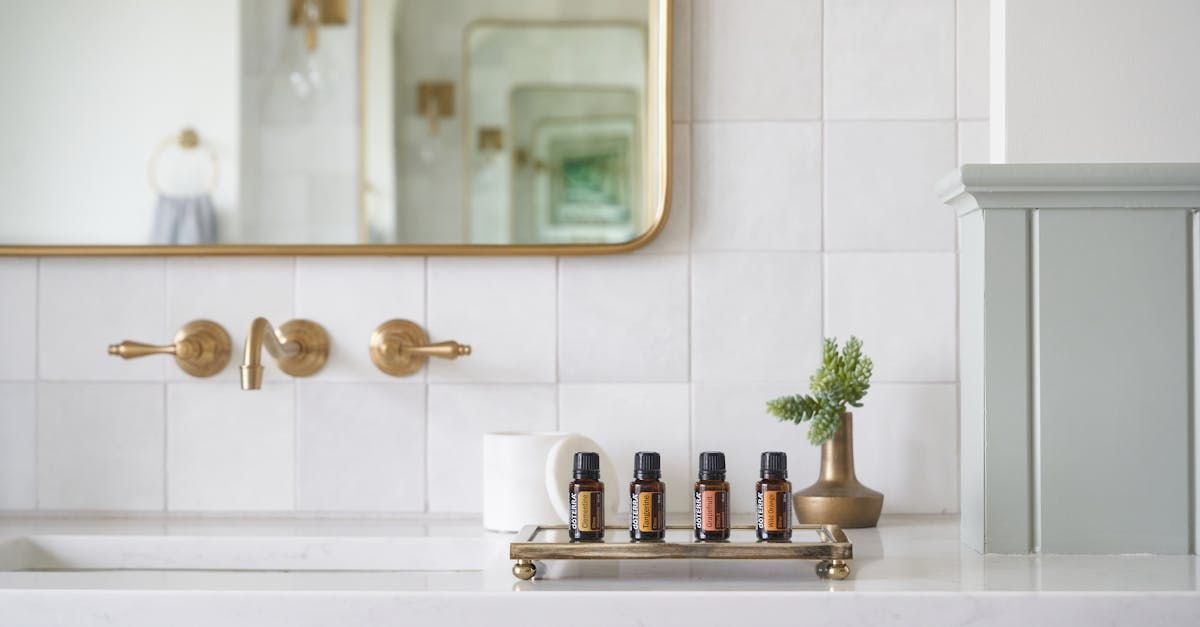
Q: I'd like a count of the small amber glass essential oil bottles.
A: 4